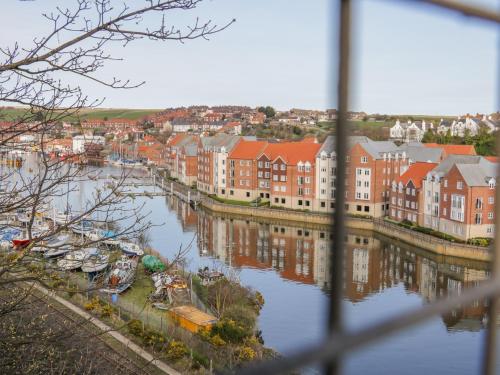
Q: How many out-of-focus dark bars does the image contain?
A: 4